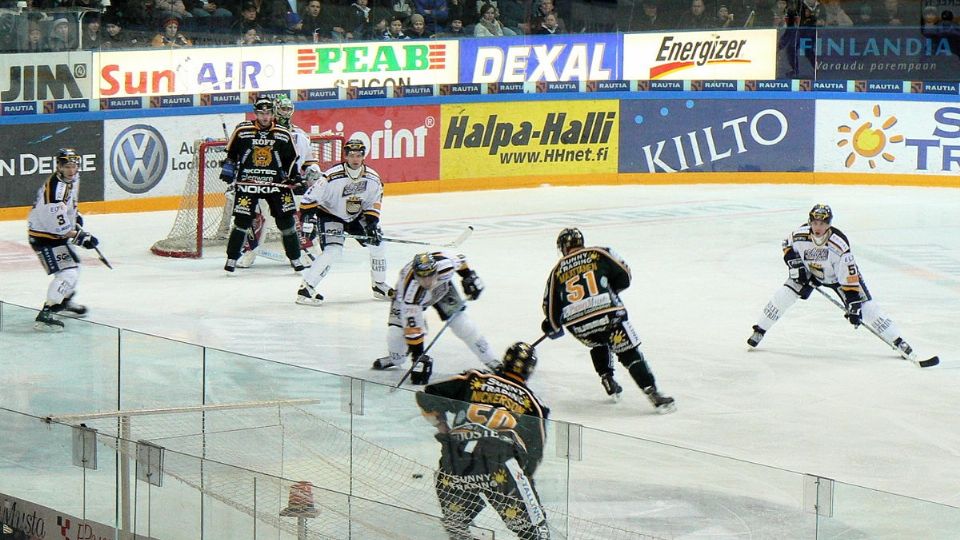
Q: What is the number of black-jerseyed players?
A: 3